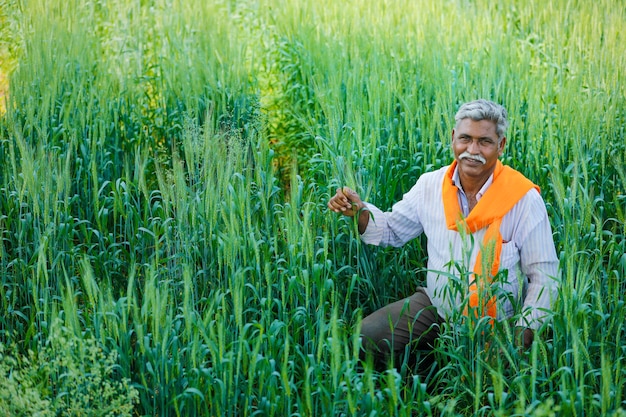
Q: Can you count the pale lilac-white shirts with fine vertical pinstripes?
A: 1